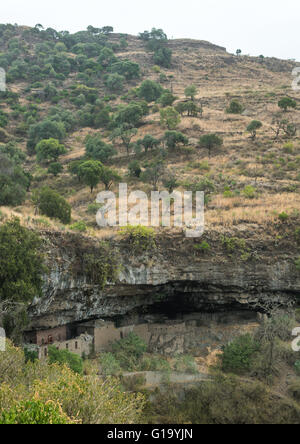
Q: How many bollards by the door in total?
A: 0